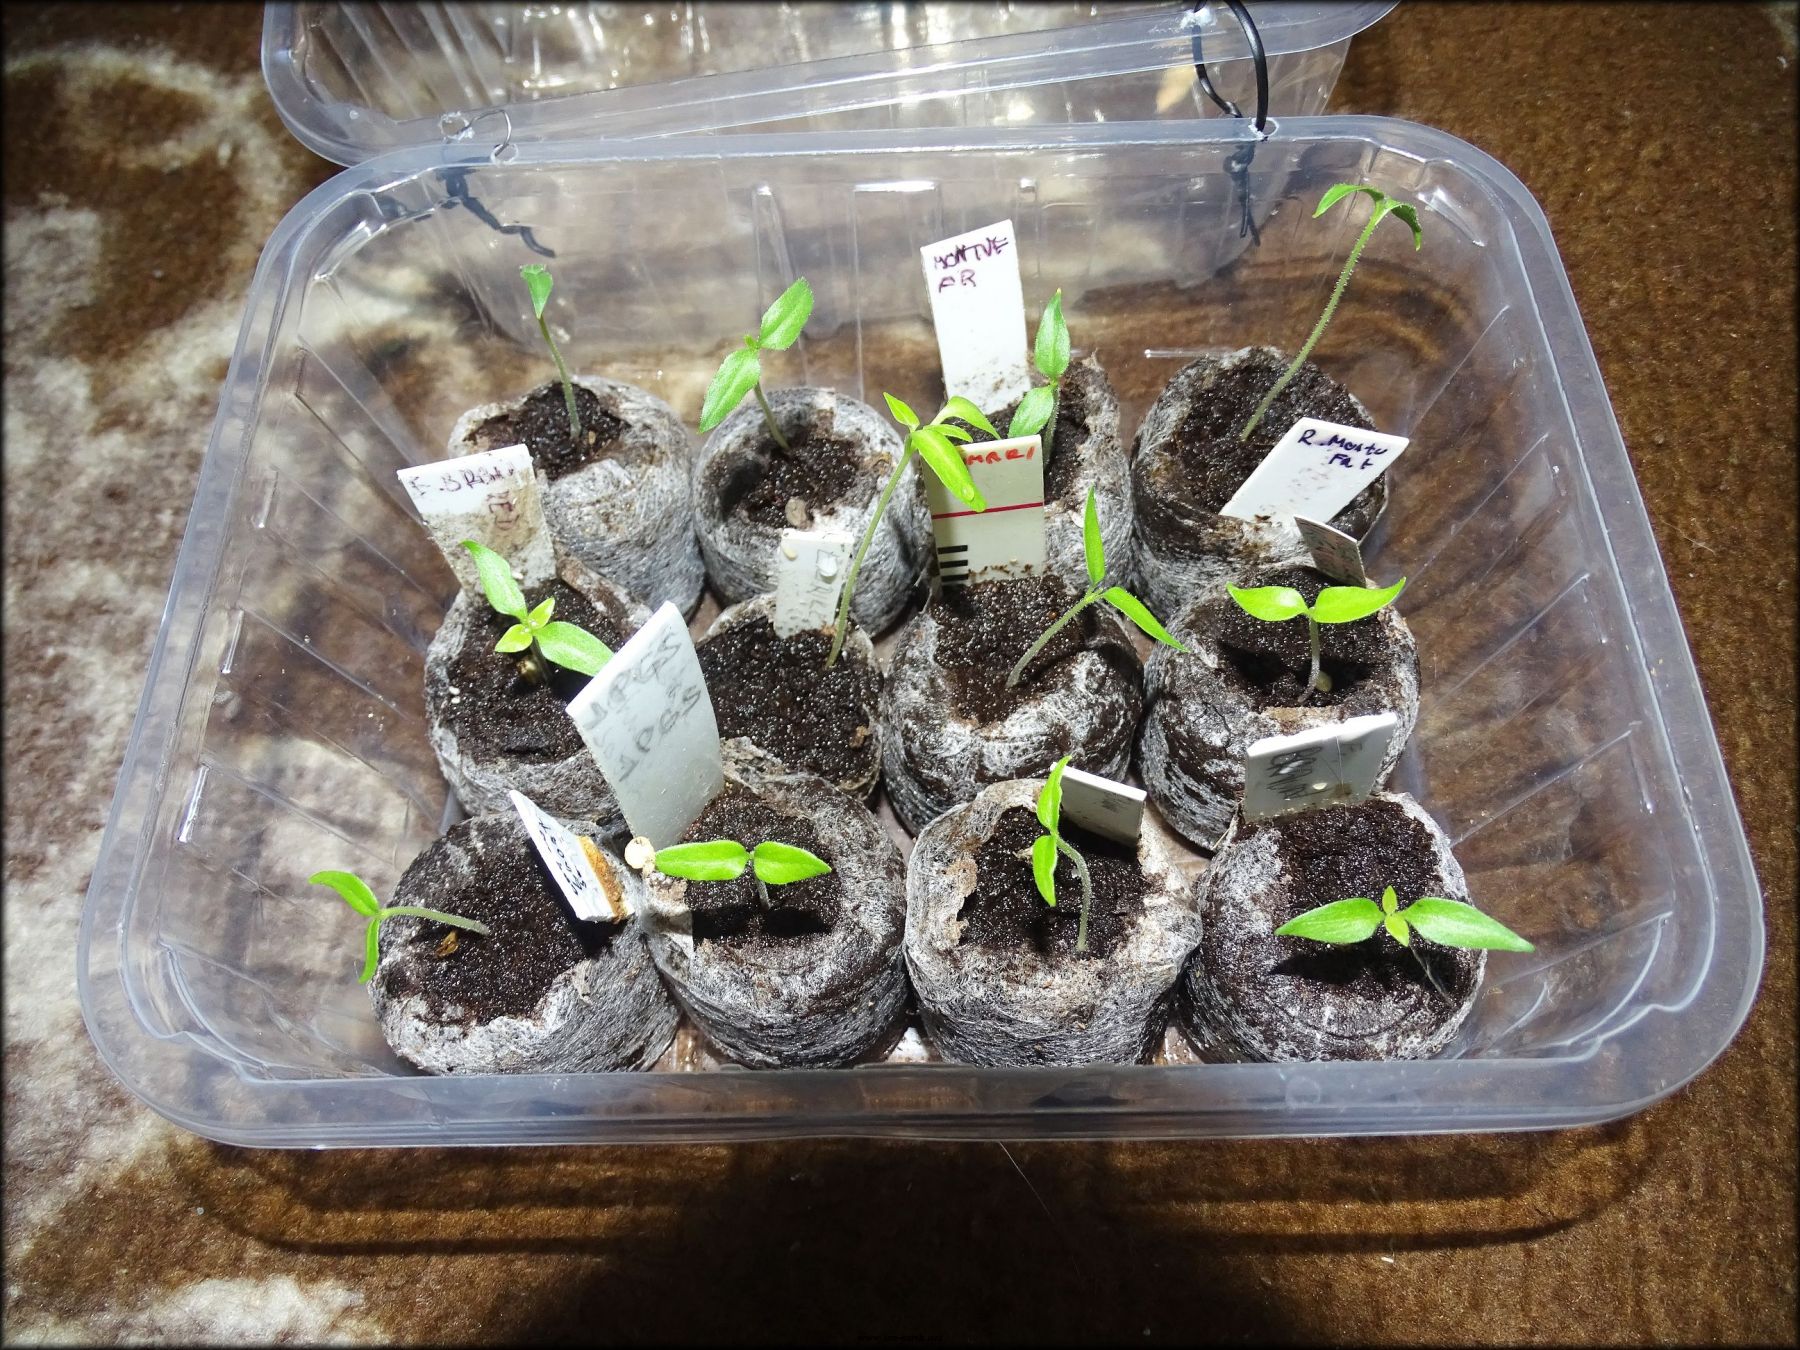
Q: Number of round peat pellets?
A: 12